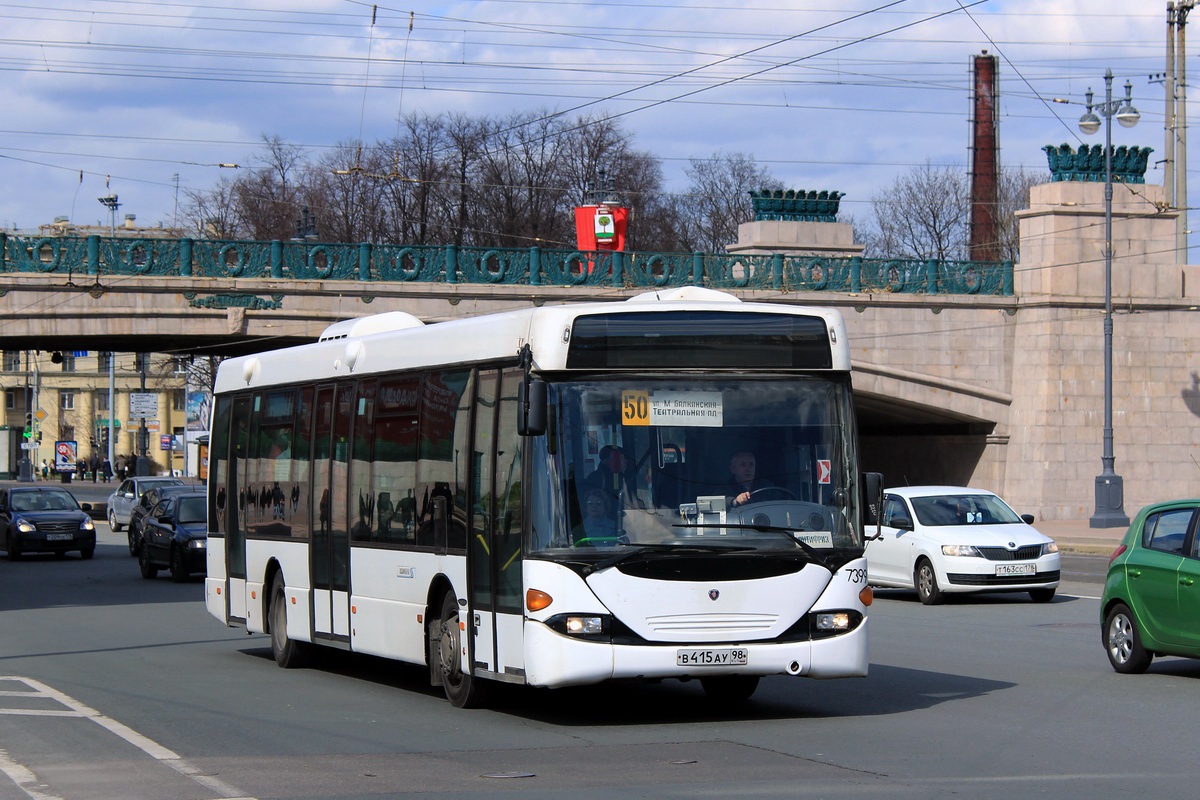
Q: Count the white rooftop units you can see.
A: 2